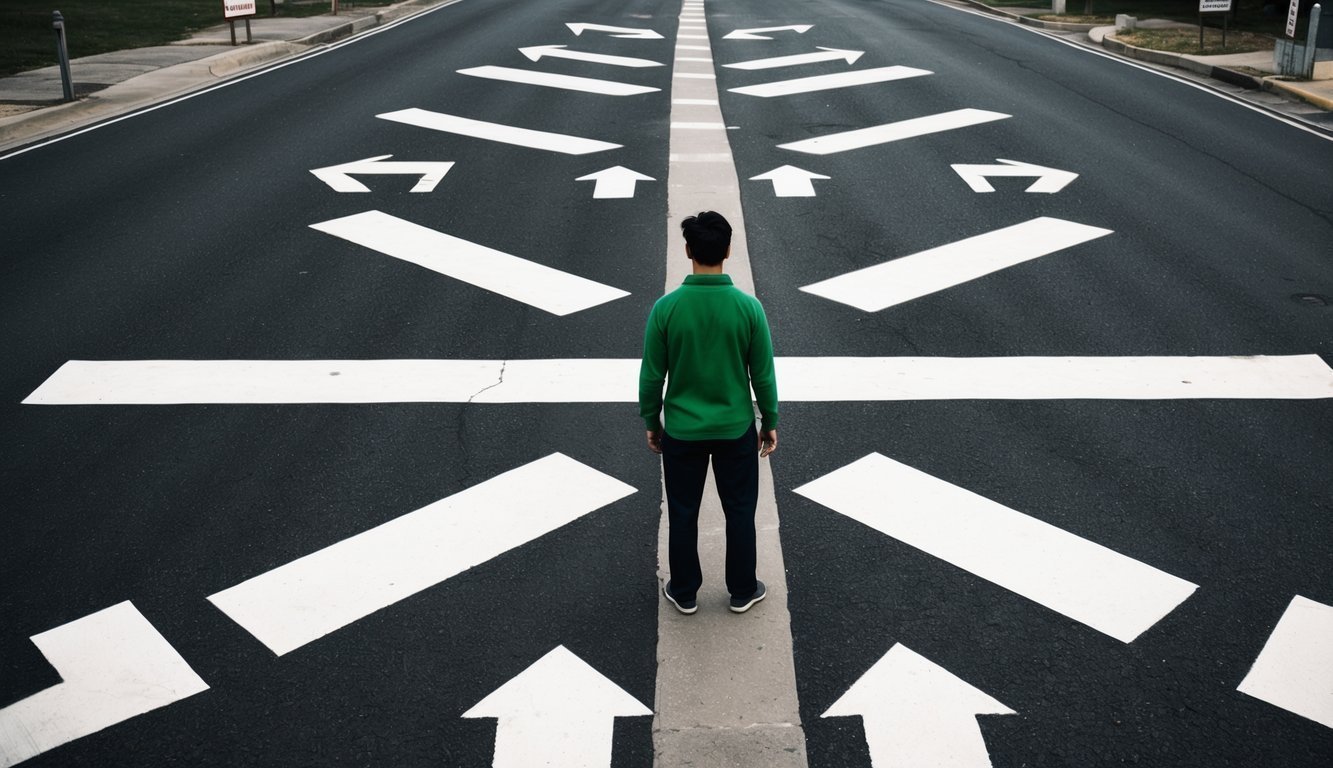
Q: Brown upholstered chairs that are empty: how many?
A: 0